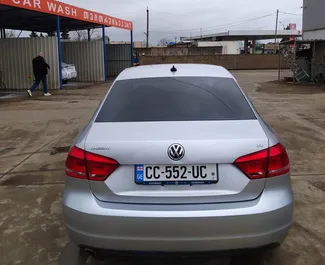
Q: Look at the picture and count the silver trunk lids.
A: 1